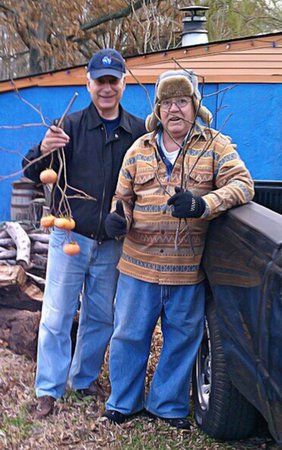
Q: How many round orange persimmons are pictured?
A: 5